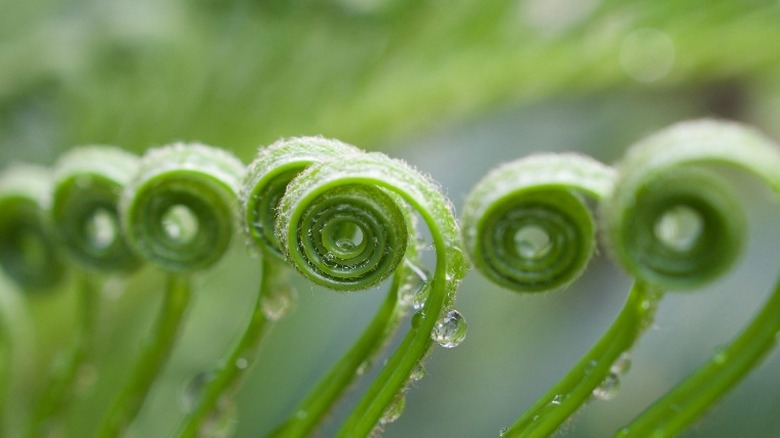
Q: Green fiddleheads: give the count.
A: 7